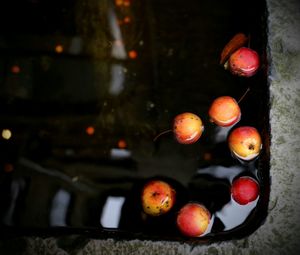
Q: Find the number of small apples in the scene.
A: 7